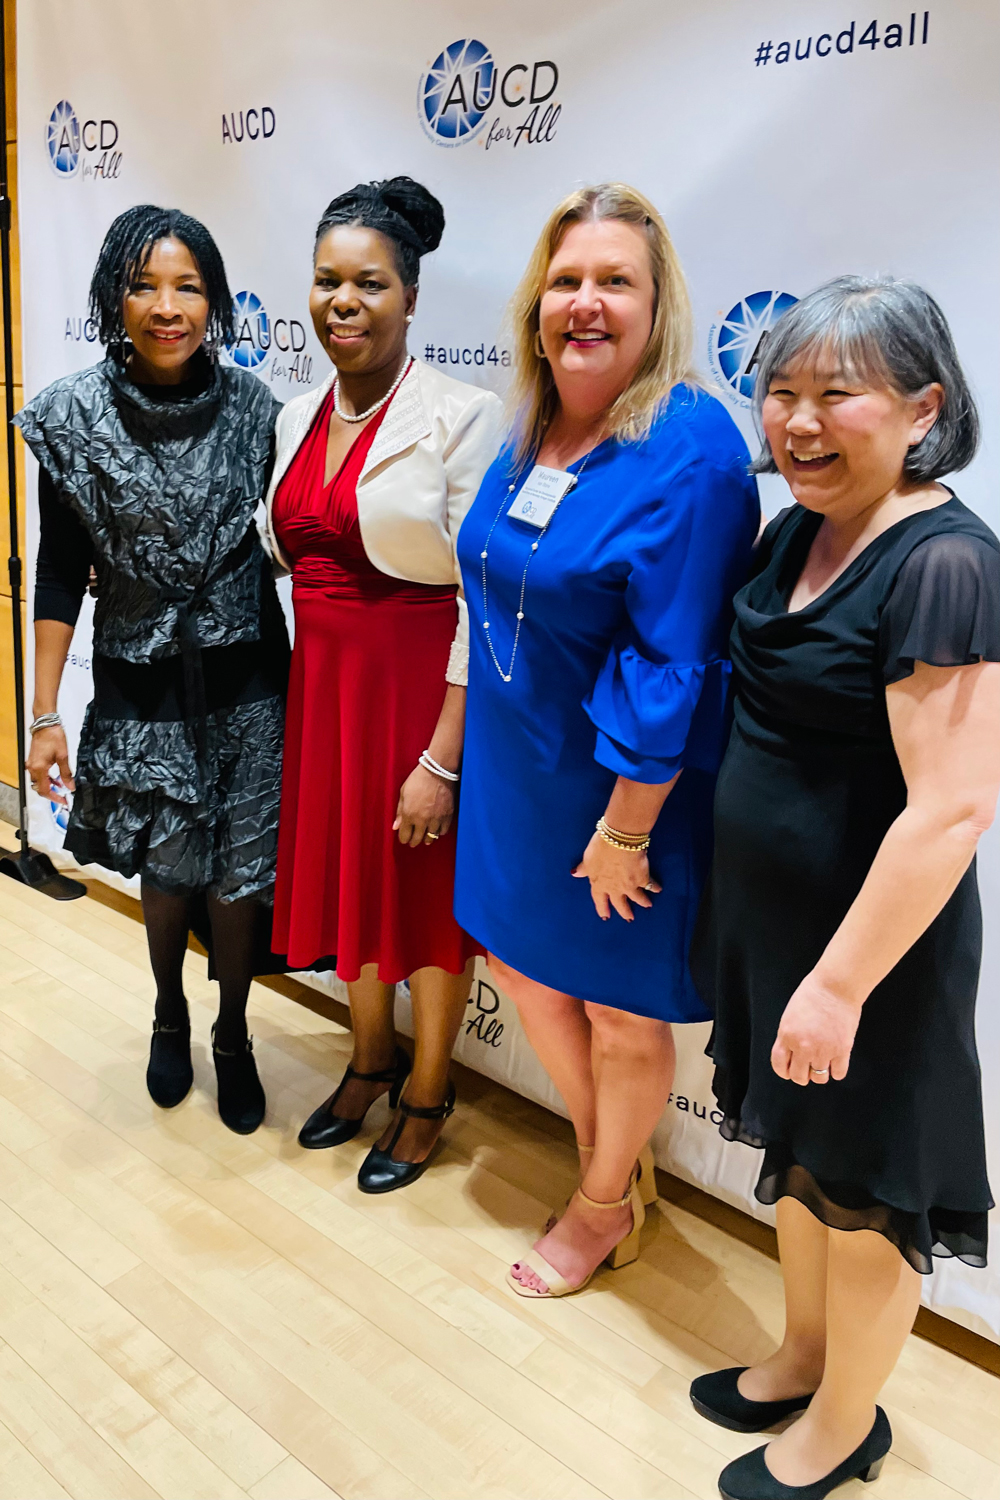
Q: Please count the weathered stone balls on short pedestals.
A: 0